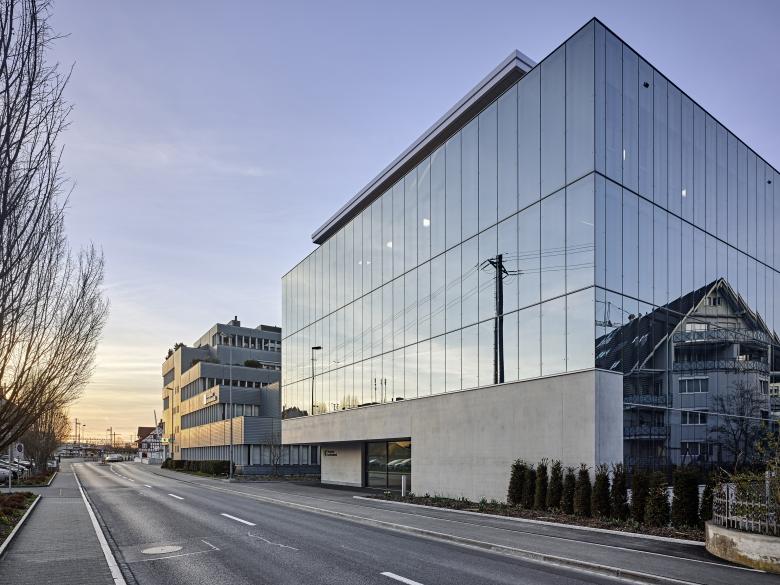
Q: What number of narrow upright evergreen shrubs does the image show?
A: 12